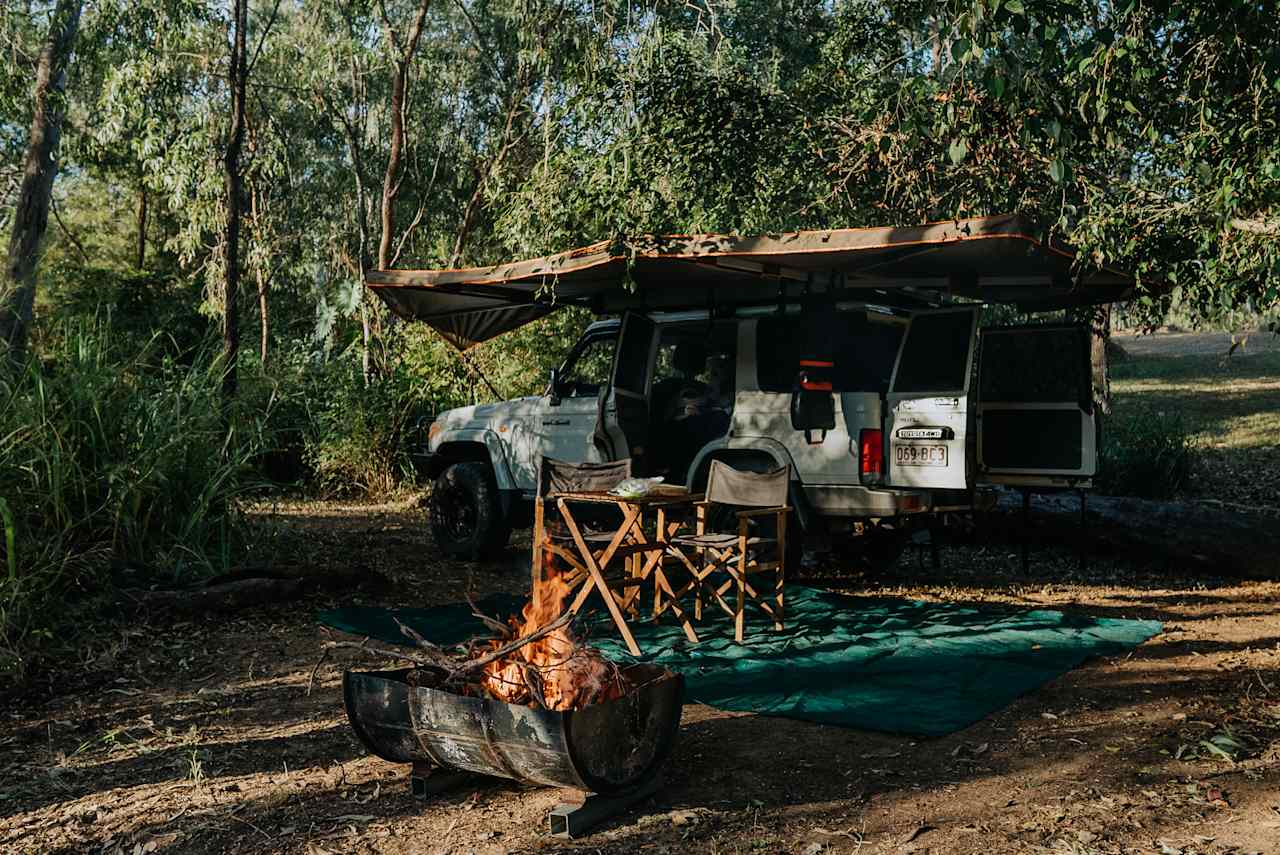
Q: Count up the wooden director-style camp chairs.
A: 2